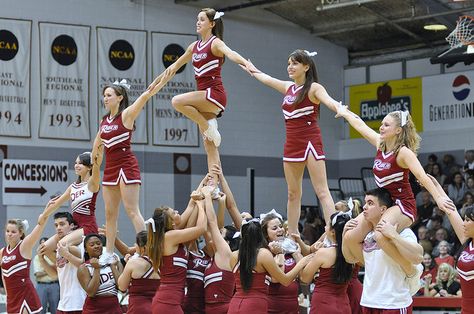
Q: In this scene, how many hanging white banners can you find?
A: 4